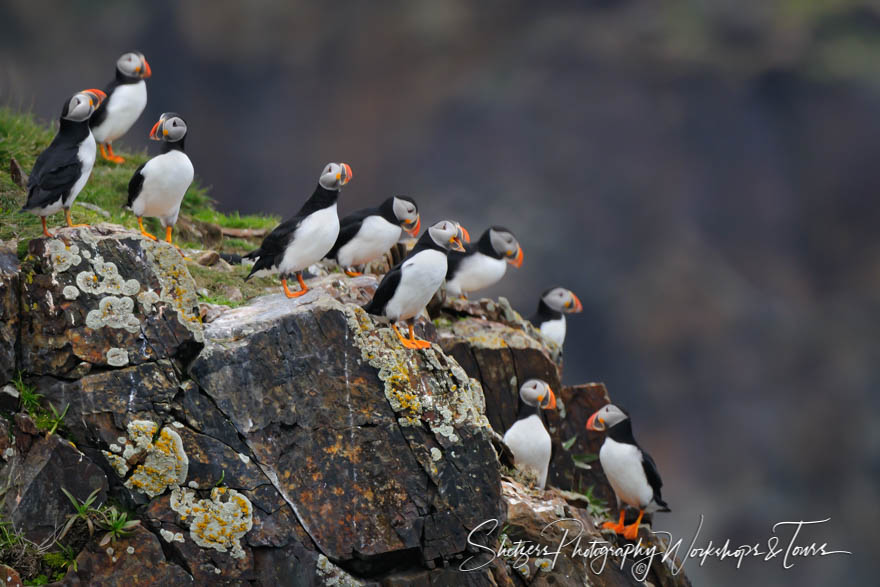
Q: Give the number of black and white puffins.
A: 10